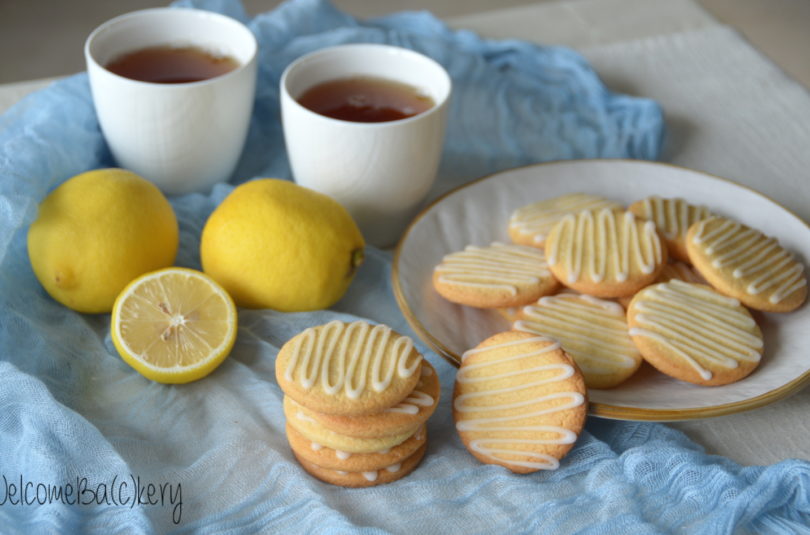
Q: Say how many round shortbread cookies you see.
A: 15